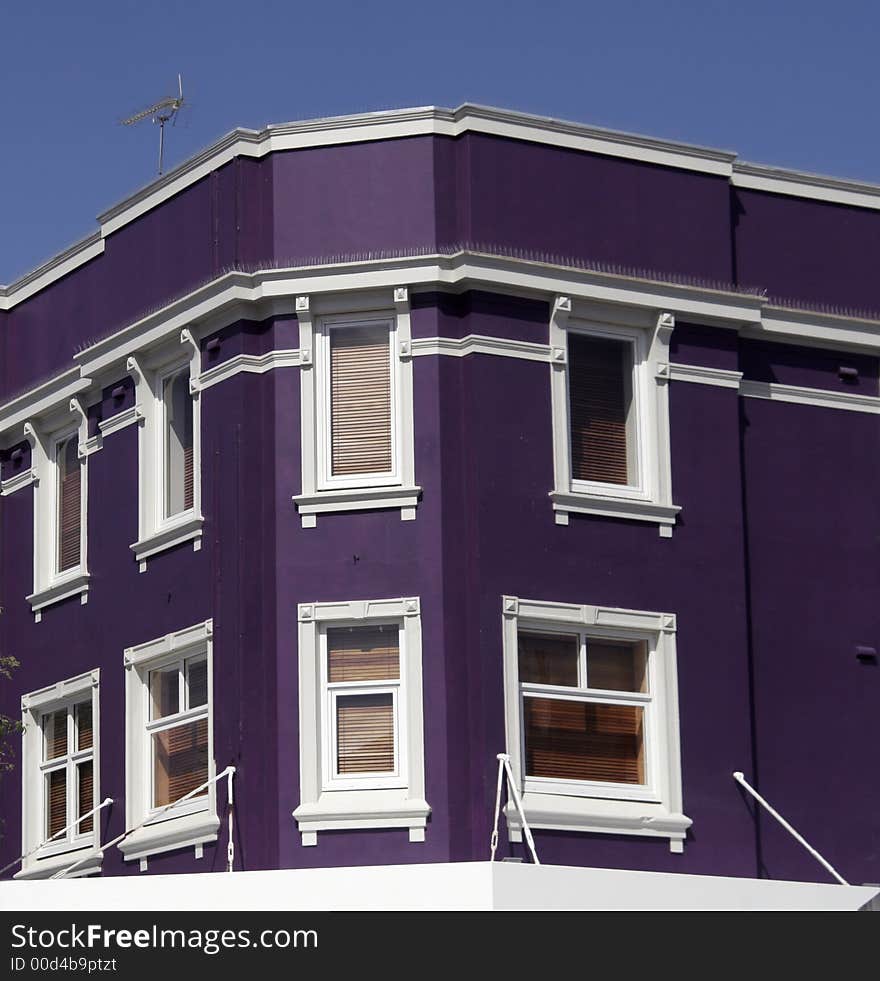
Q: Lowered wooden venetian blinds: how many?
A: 8